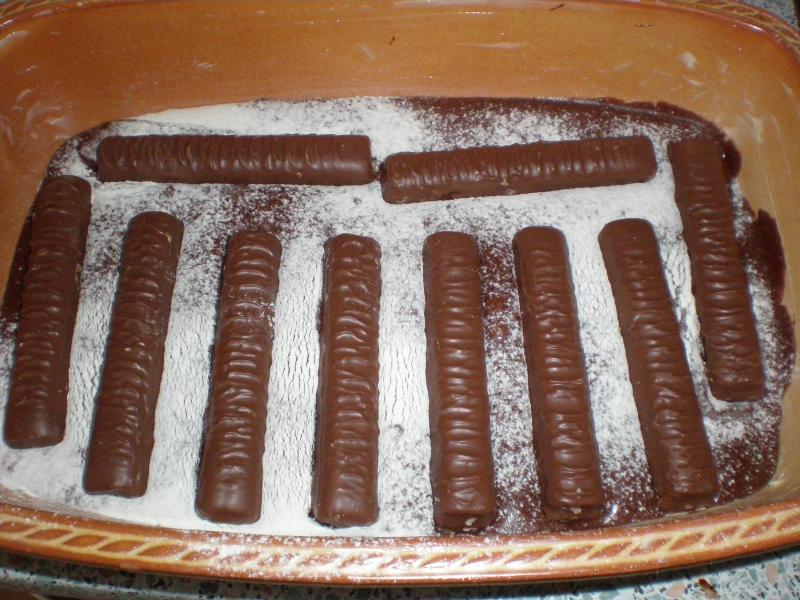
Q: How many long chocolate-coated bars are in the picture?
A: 10